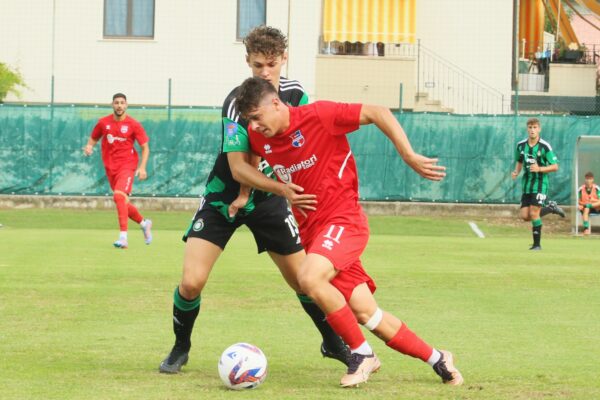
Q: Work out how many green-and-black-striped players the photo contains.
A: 2